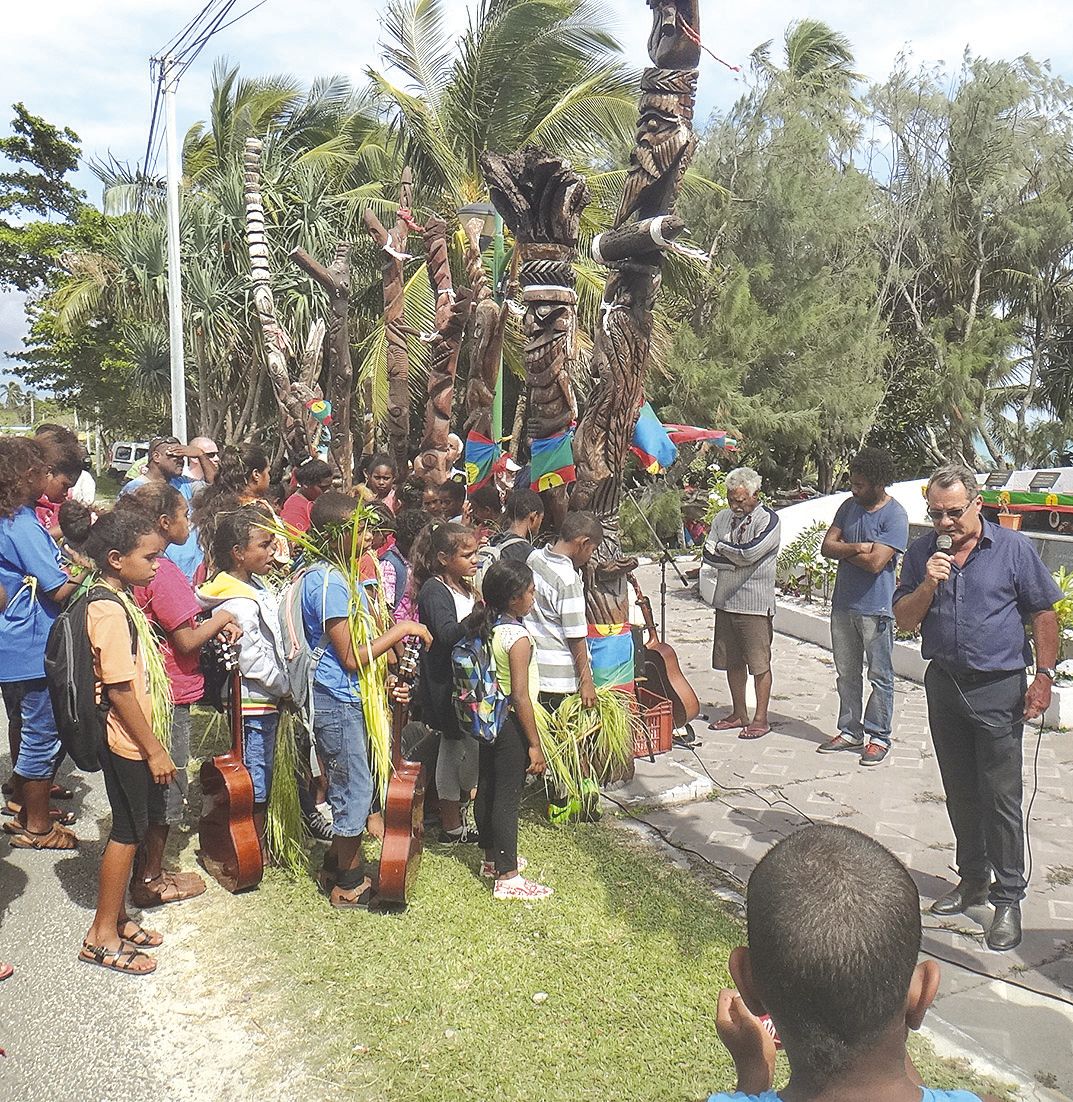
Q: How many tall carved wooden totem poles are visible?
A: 7